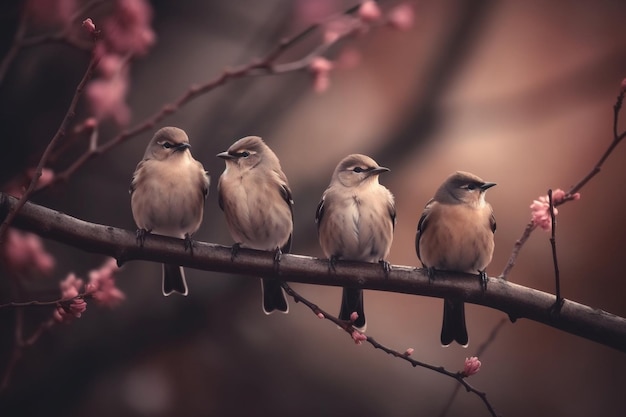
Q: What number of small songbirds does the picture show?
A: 4